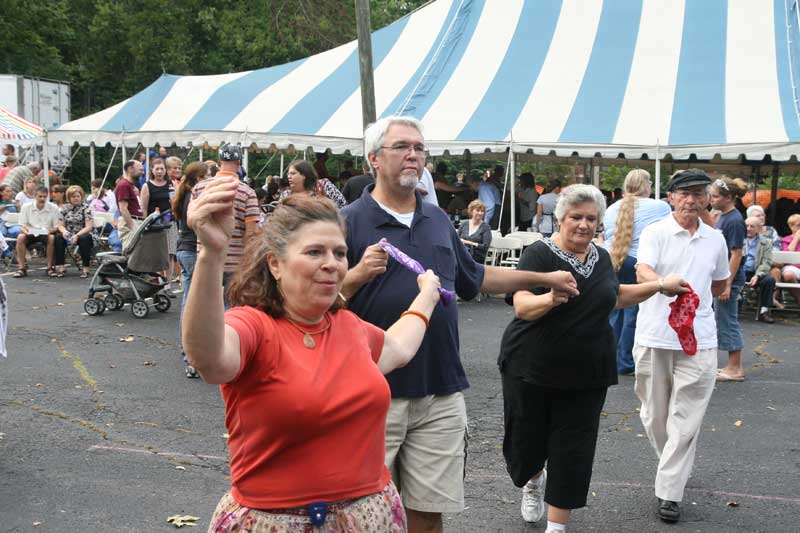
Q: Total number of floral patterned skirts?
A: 1